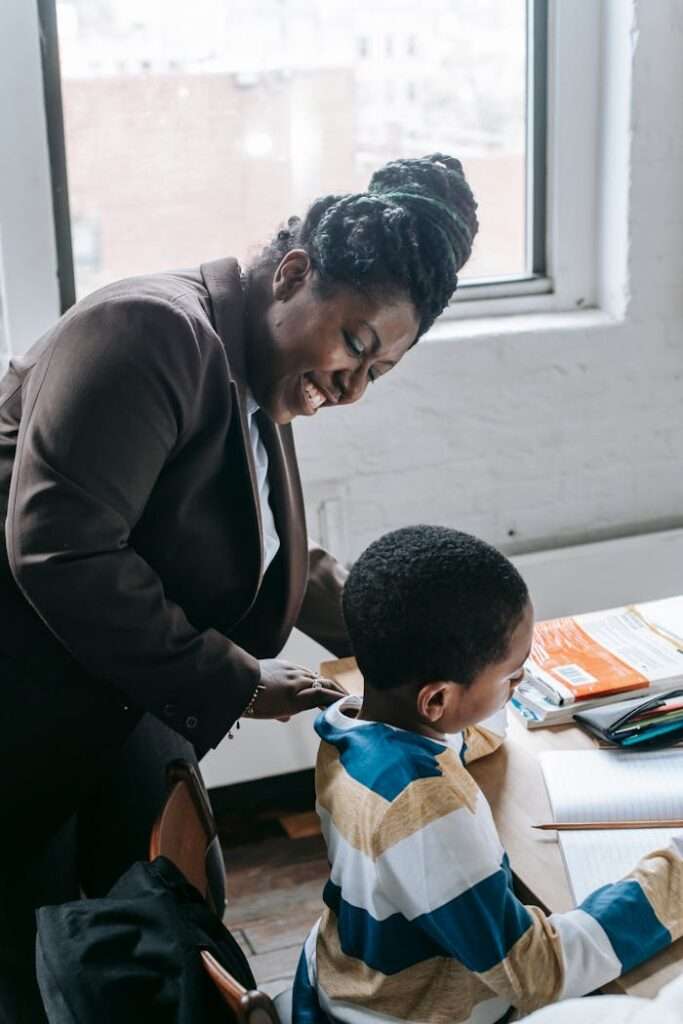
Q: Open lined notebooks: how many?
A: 1